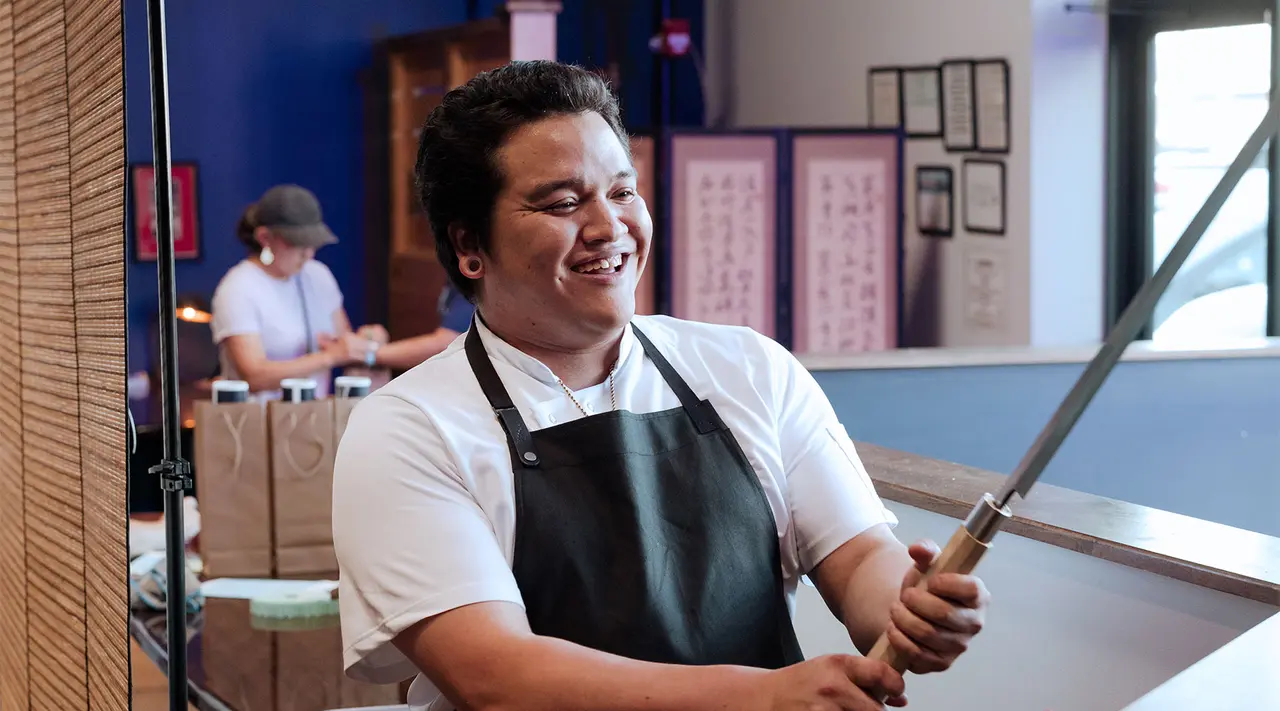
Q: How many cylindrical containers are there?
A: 3